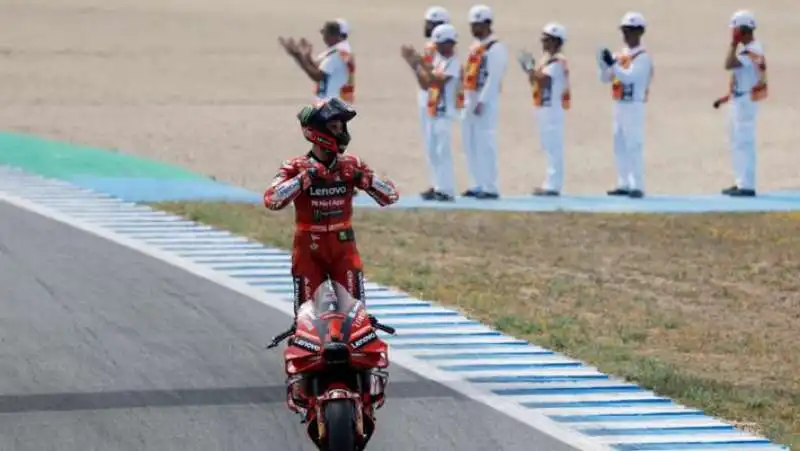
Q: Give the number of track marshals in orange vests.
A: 7